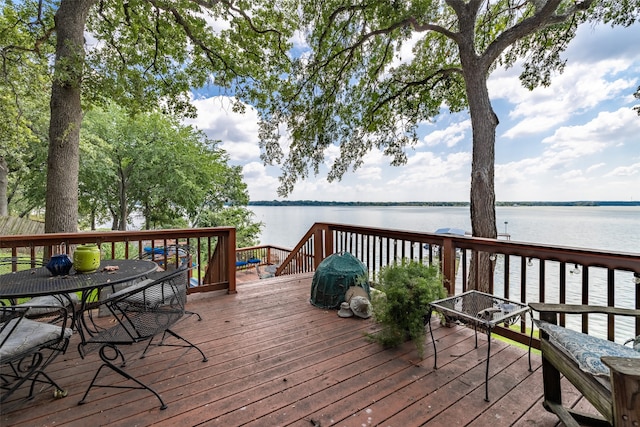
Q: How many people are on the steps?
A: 0